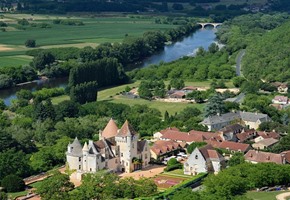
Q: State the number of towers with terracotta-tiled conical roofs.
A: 2